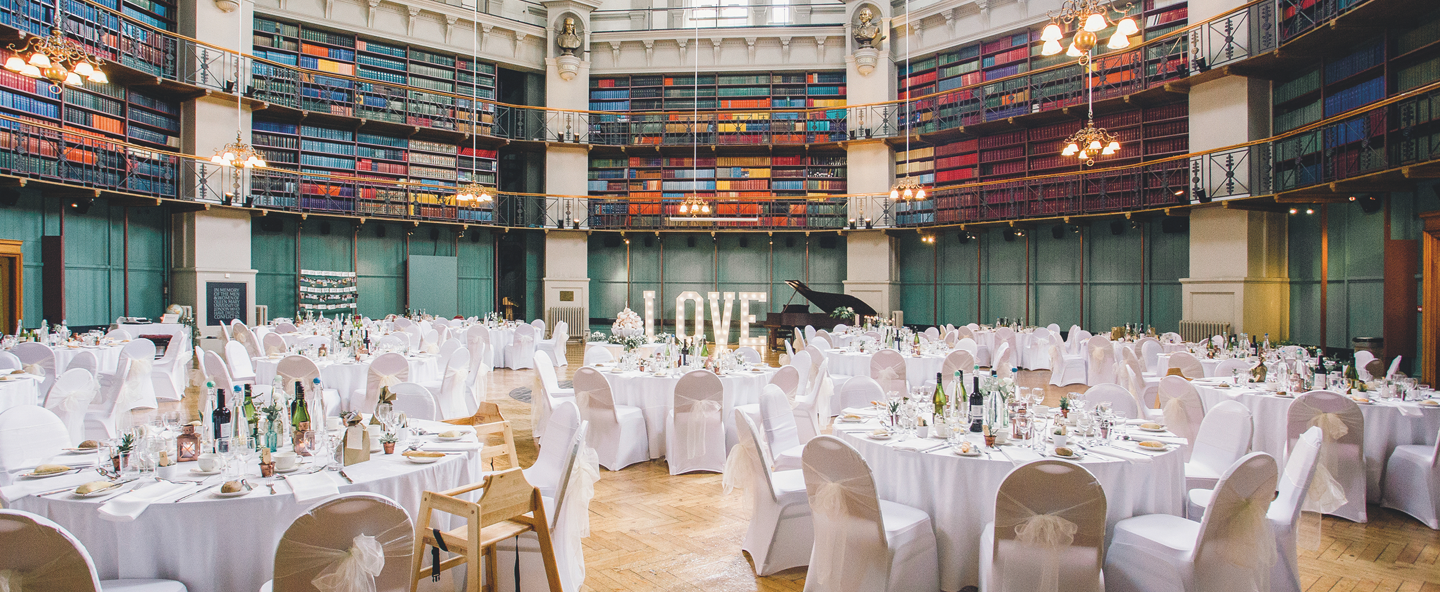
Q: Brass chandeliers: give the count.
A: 7